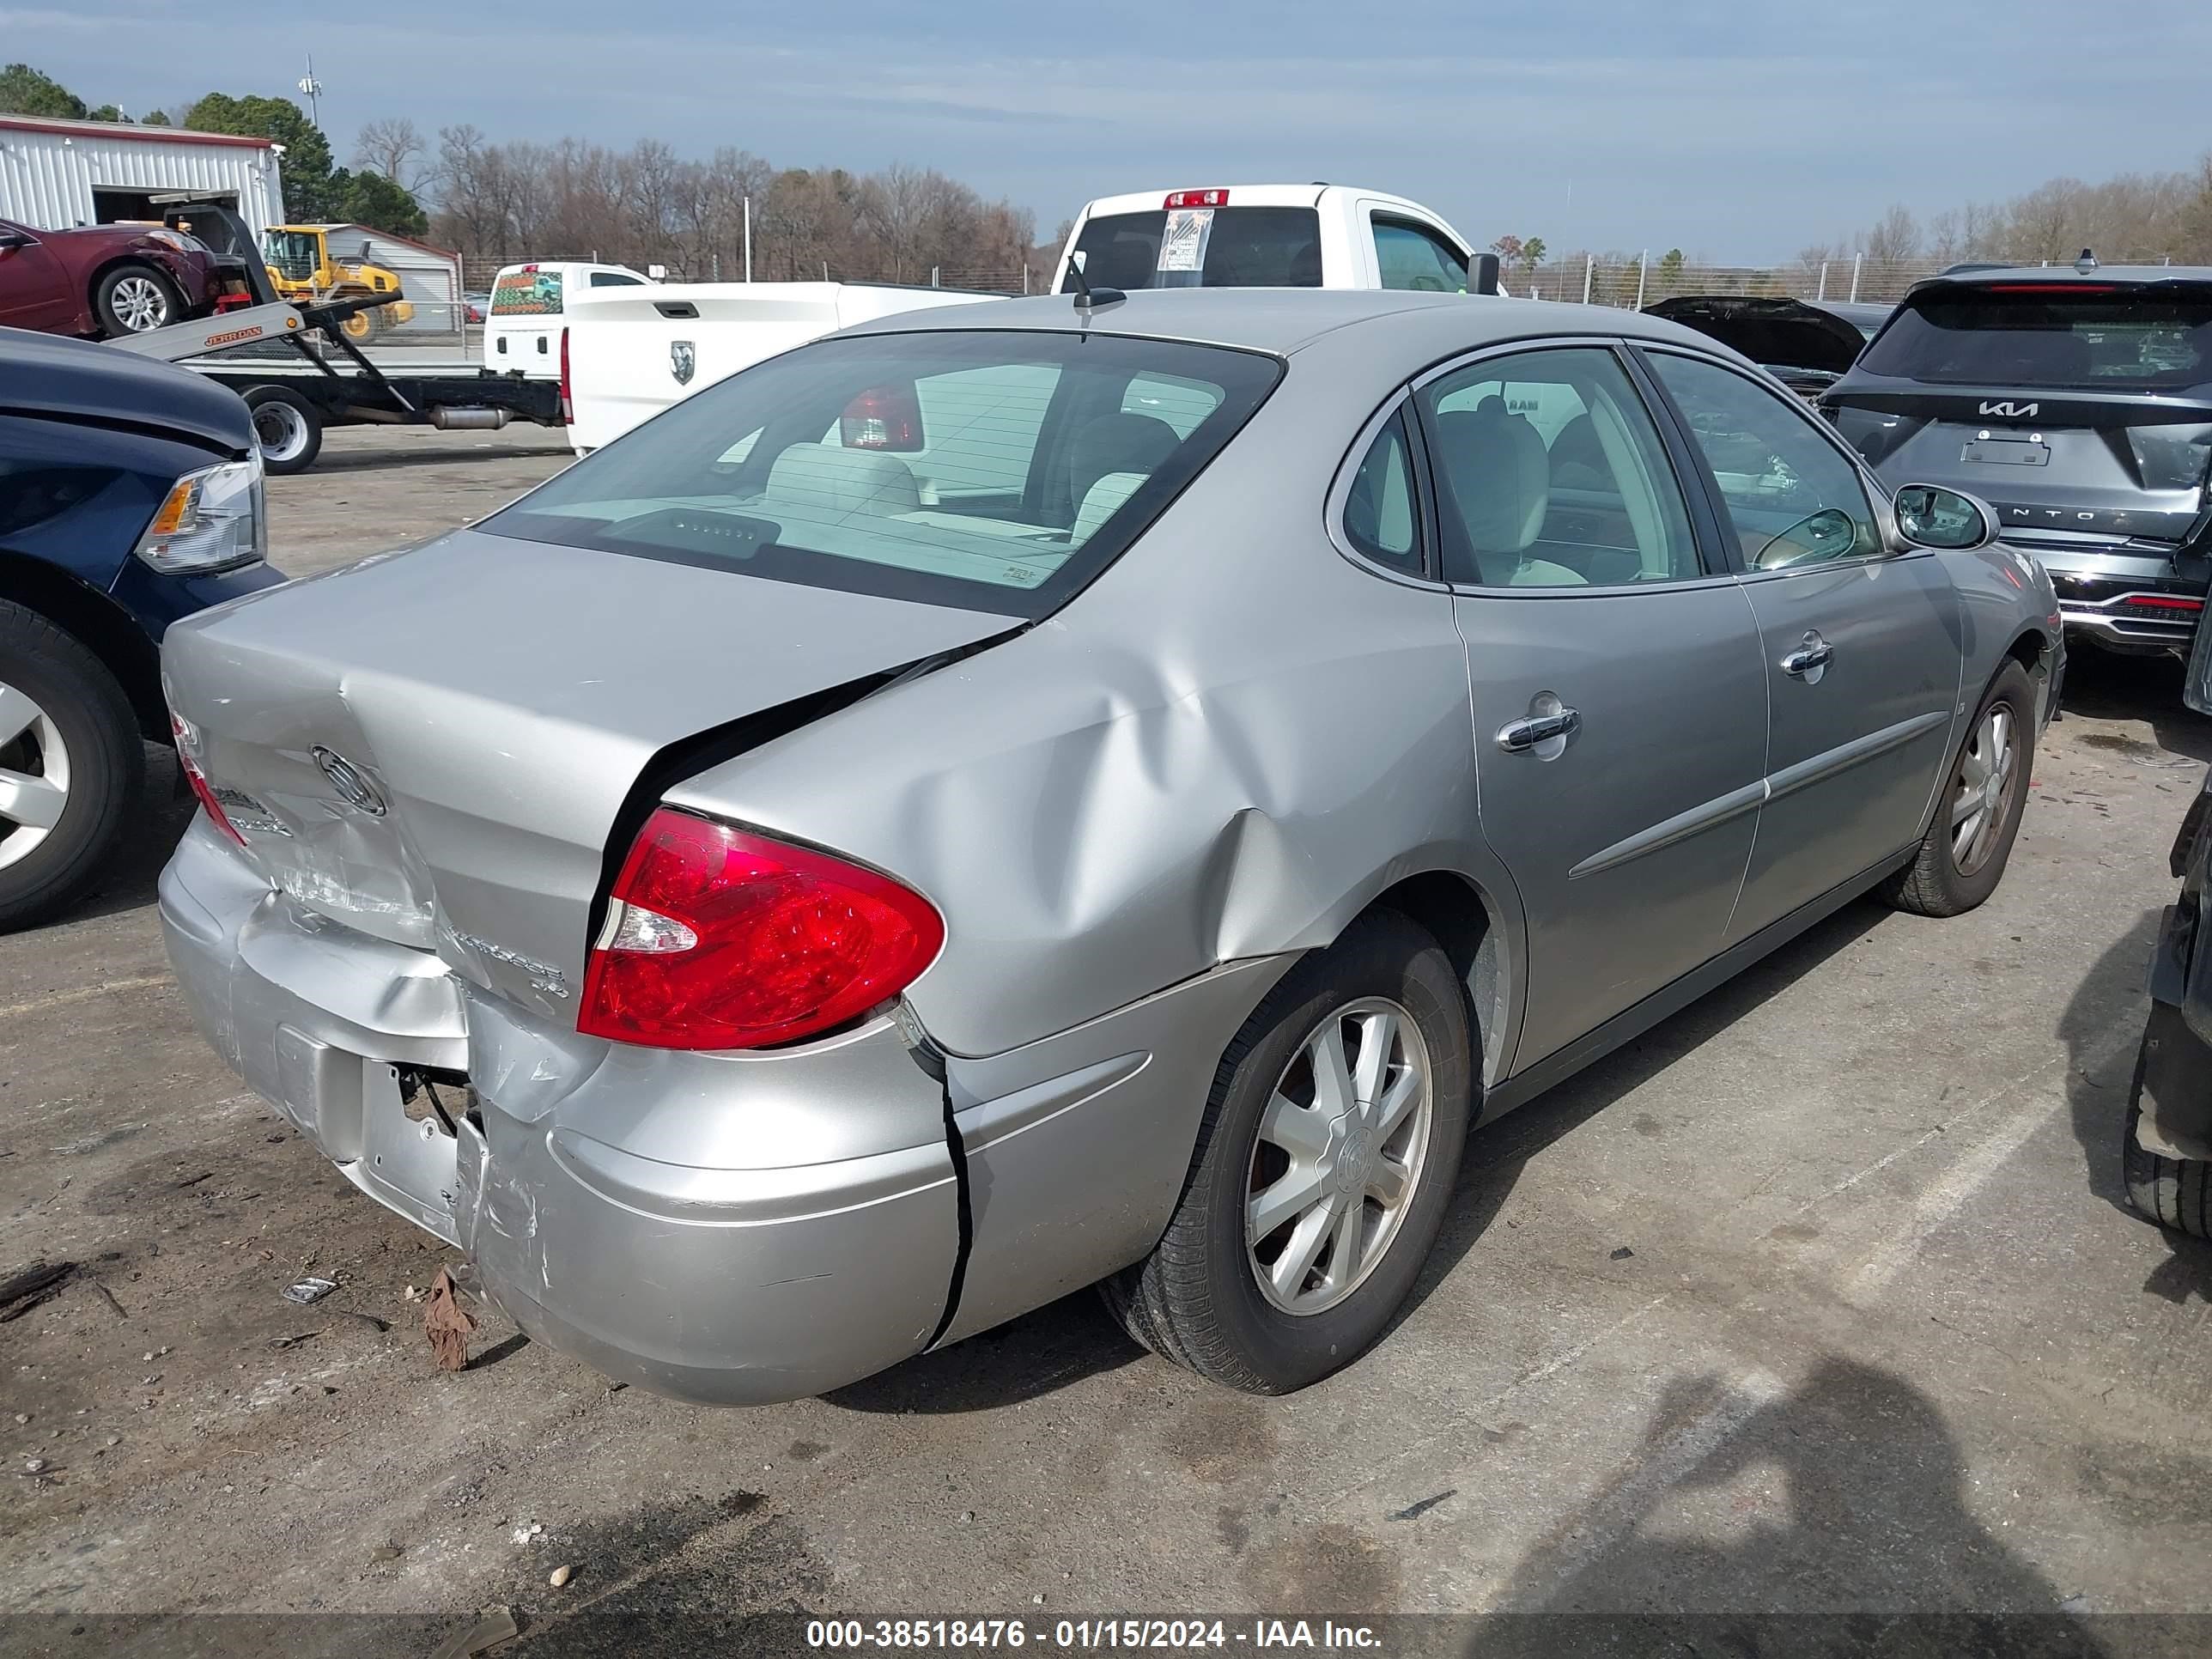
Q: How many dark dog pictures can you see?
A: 0